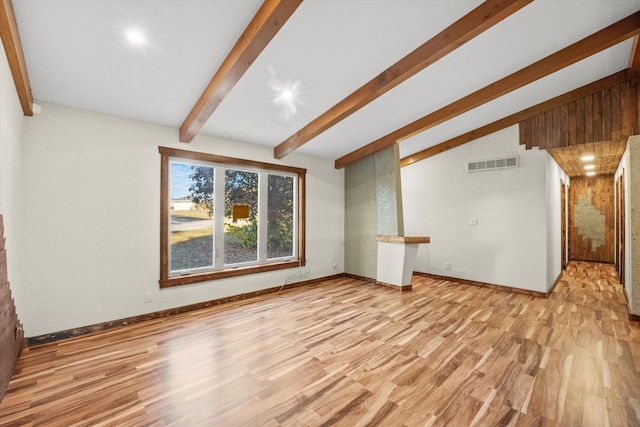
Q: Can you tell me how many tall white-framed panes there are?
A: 3